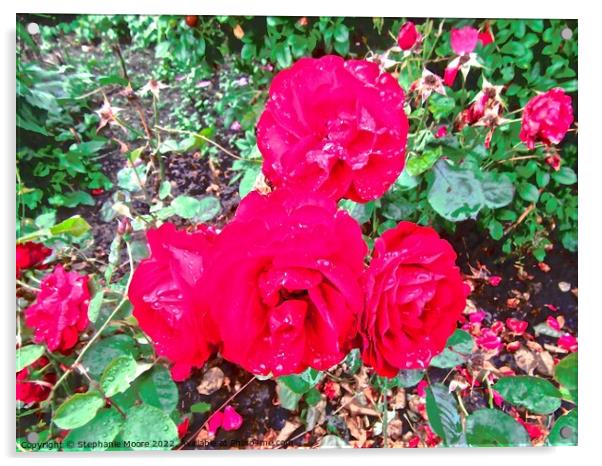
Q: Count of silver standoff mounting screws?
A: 4